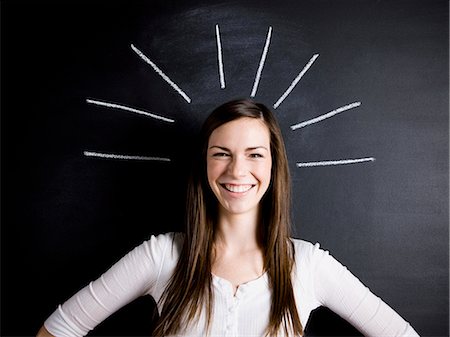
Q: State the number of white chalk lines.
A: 8